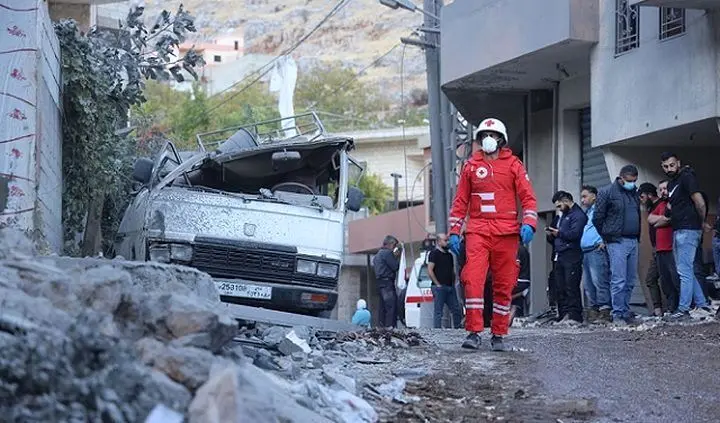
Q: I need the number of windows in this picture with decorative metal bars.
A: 2